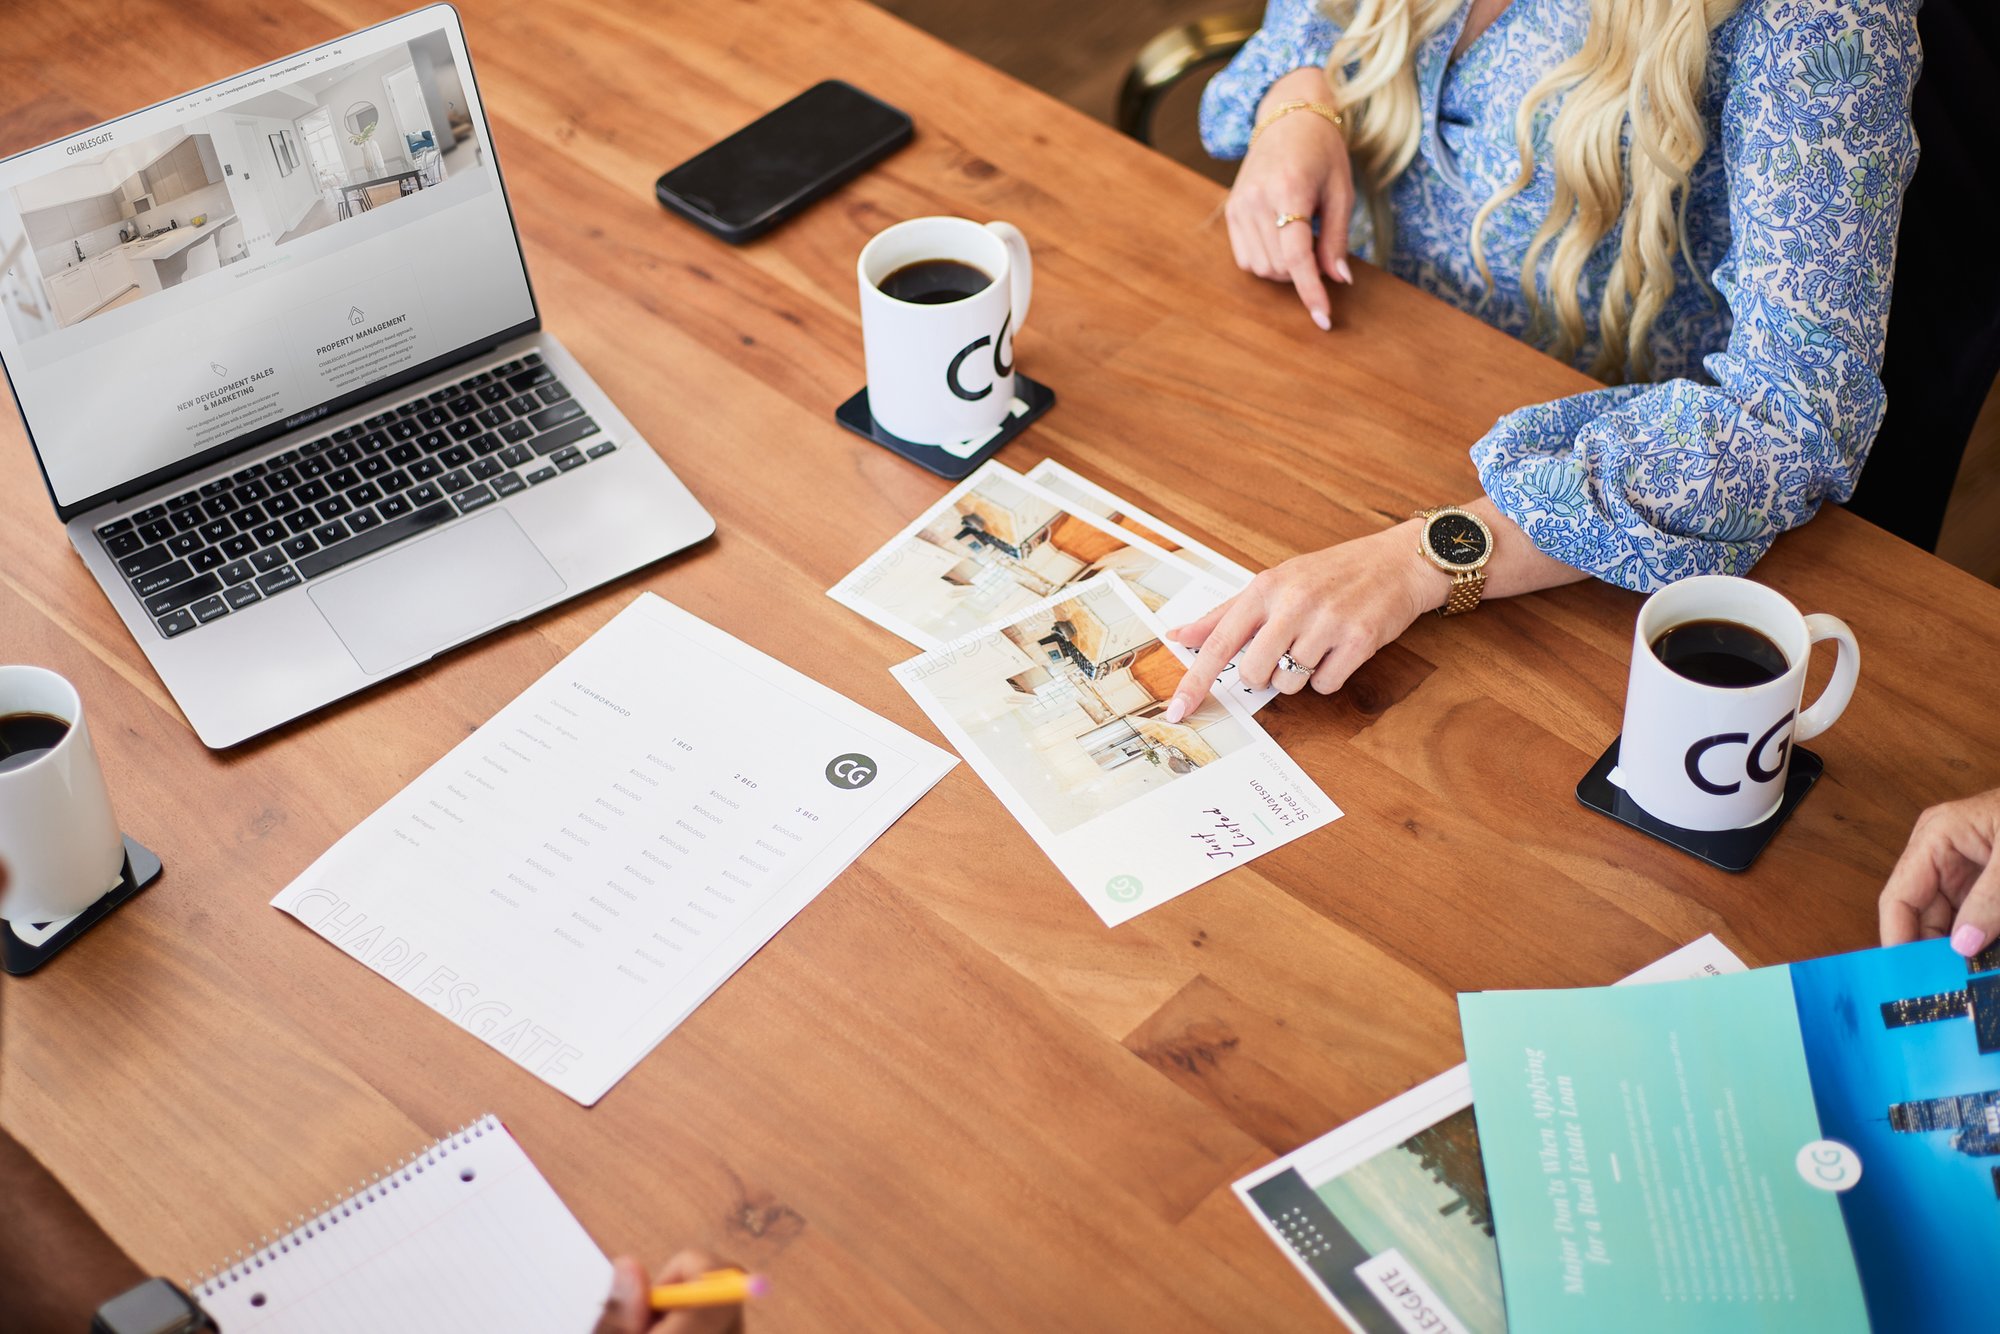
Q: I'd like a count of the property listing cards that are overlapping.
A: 3